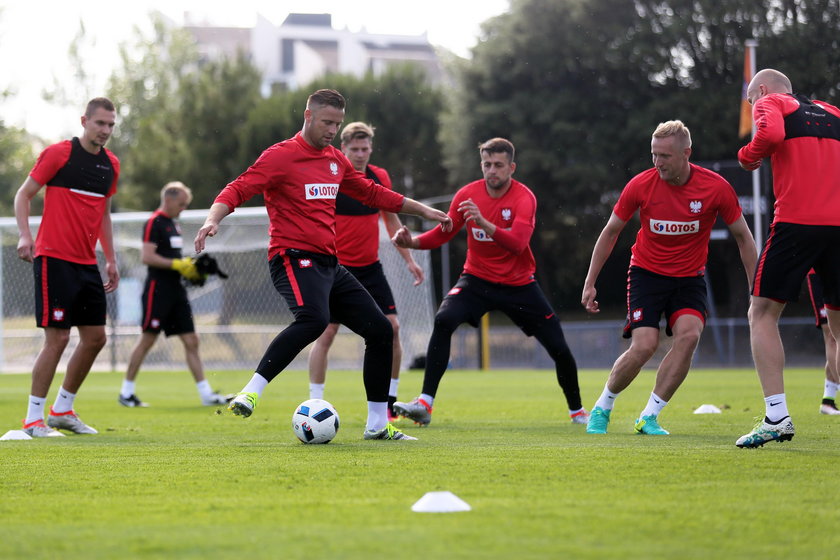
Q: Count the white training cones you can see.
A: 3